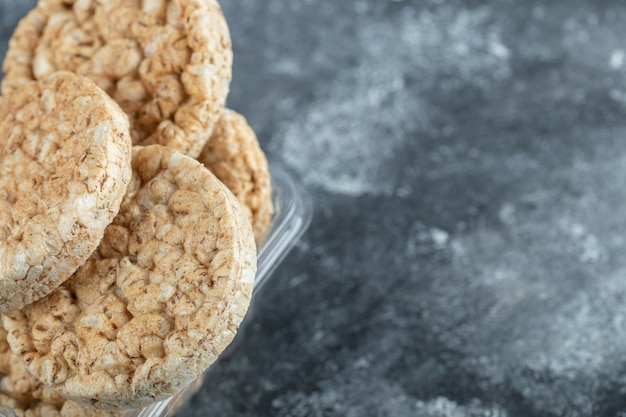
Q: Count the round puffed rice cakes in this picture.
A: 5